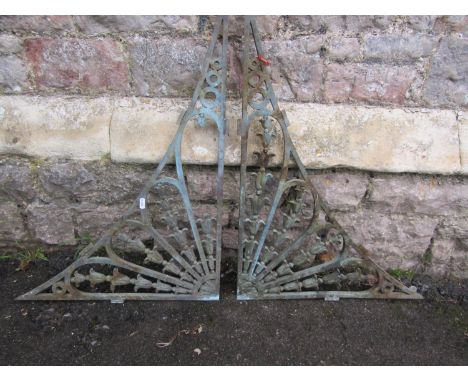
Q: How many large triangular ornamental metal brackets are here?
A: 2